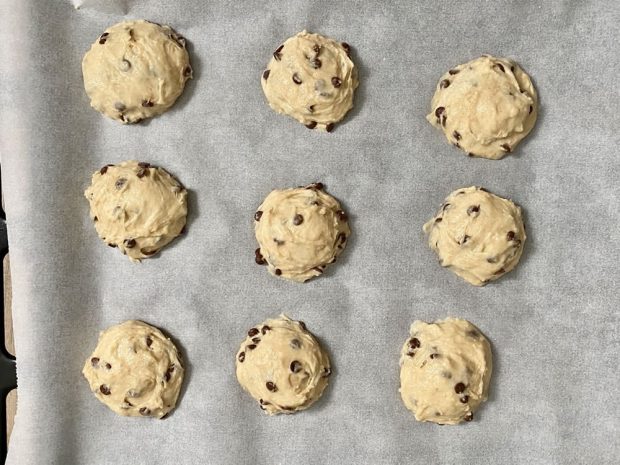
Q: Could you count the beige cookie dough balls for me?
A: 9